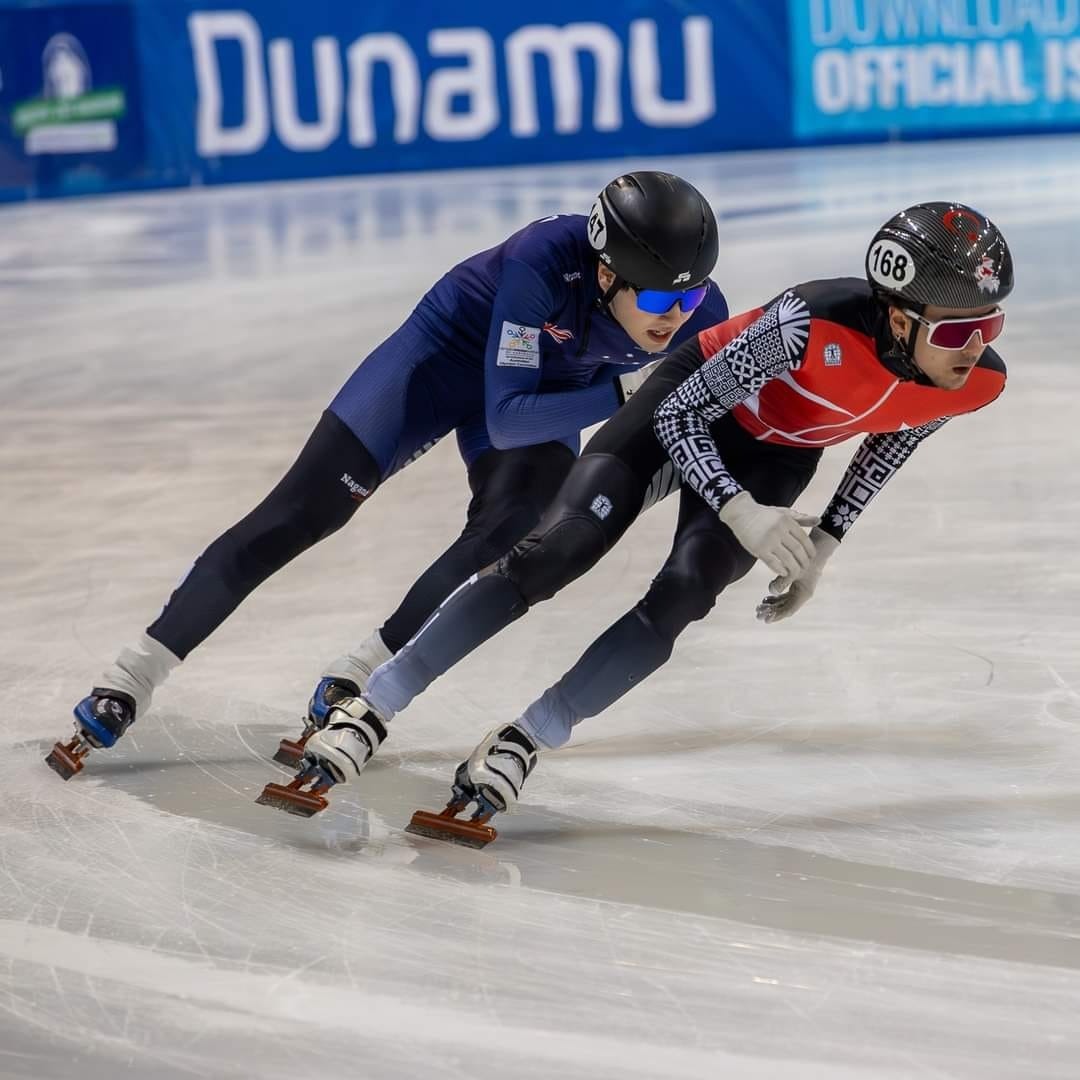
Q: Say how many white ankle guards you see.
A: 2